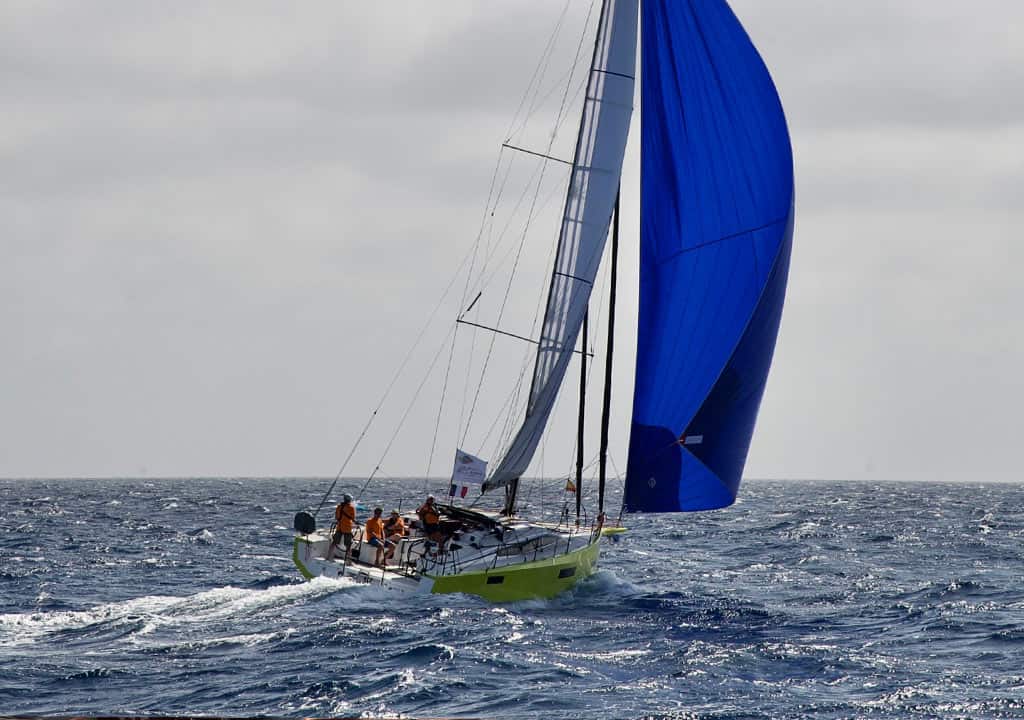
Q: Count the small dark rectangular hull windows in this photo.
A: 2